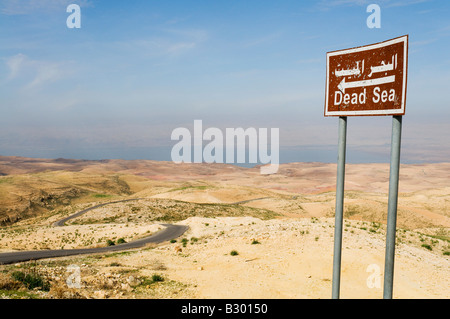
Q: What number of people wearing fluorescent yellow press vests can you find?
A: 0